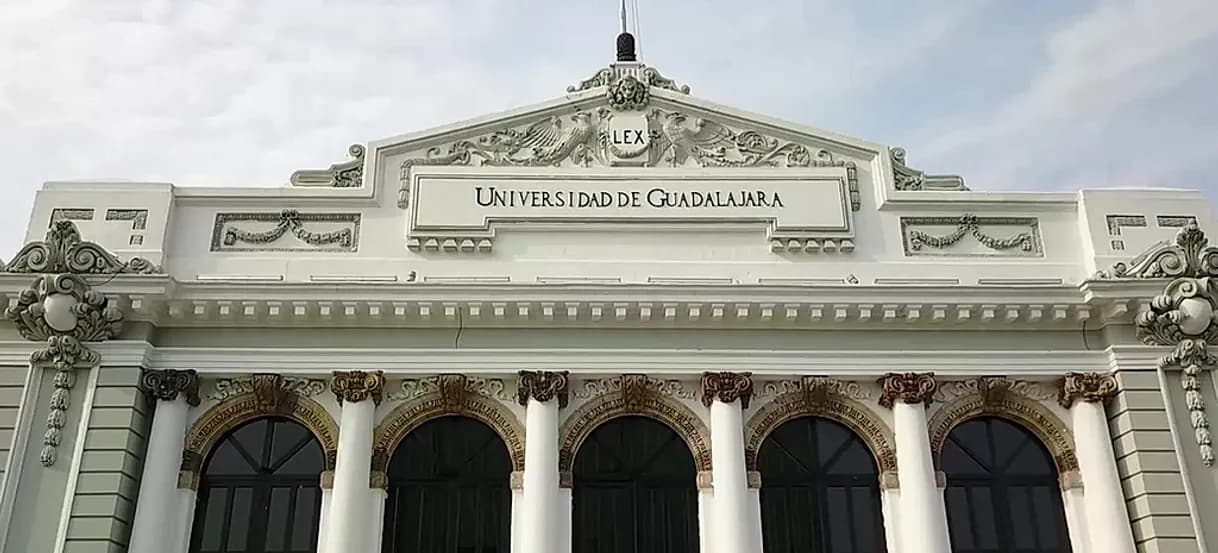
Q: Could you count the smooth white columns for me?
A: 6